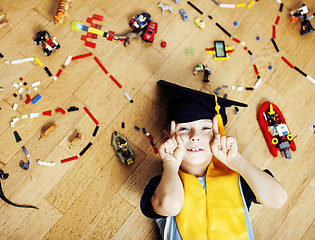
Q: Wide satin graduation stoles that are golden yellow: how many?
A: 1